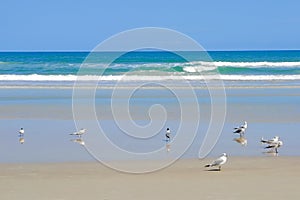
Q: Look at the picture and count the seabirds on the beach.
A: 7